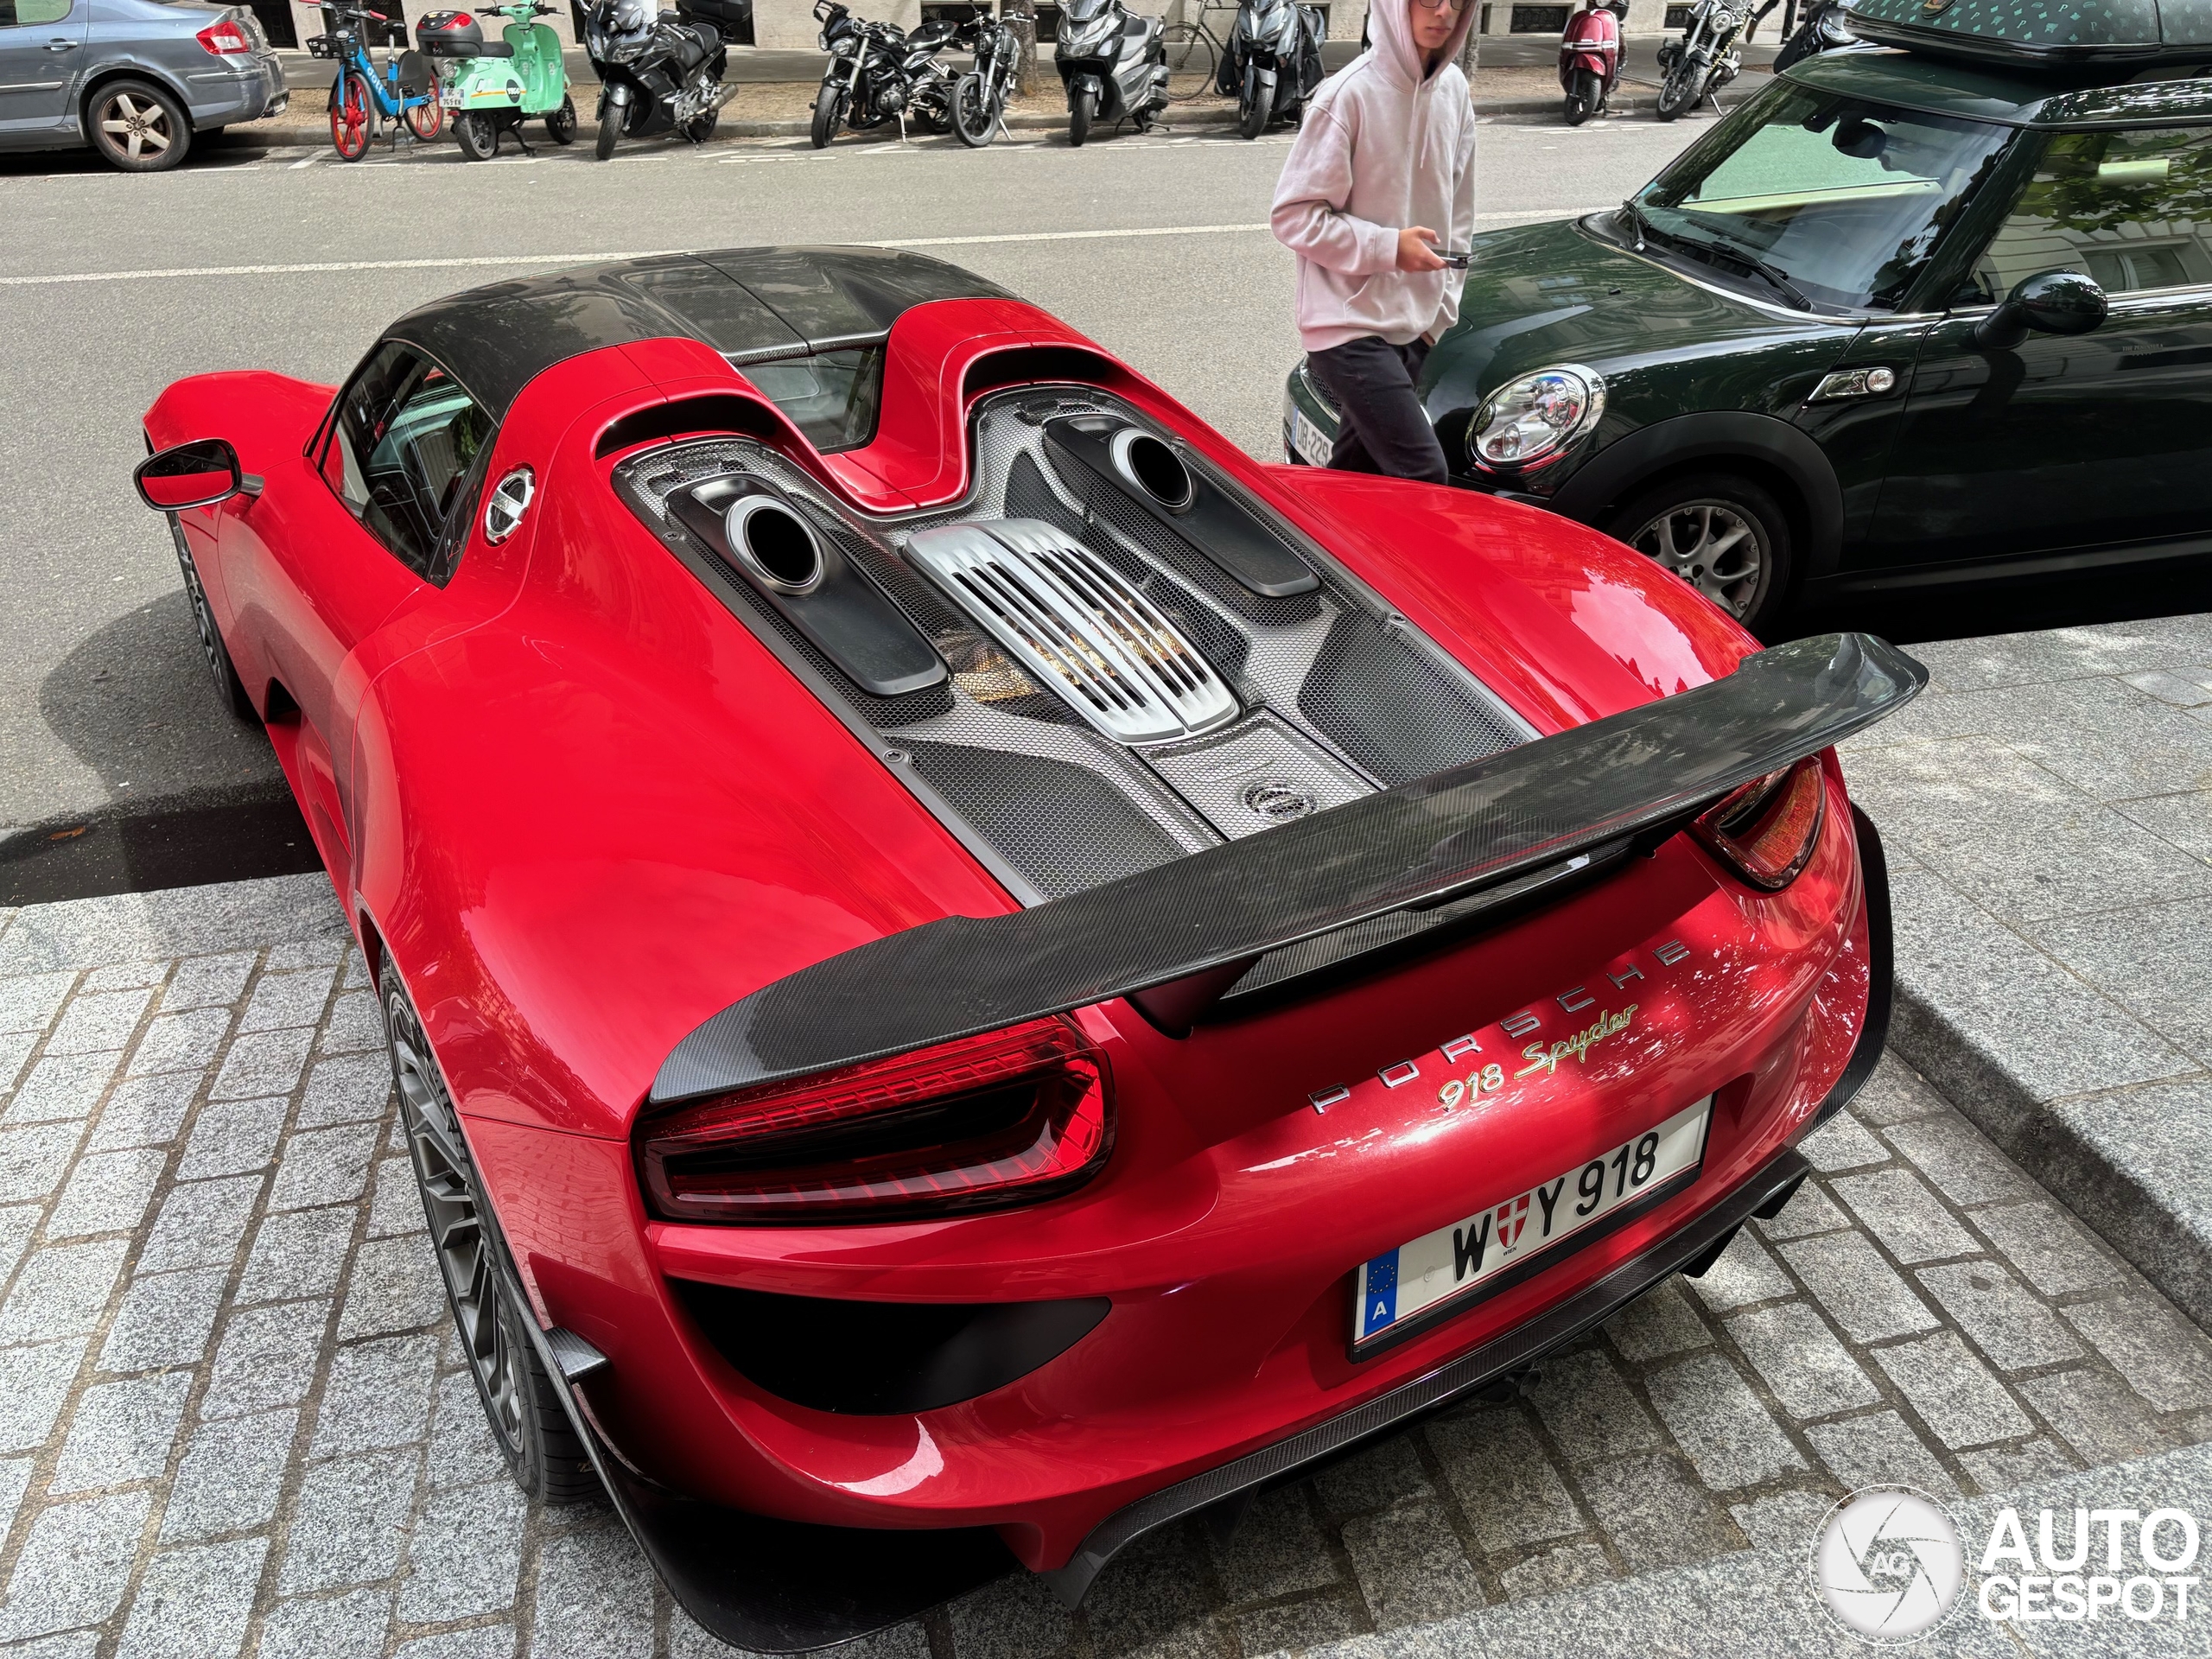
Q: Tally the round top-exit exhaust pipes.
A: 2